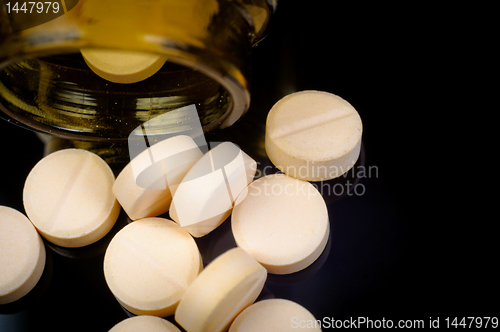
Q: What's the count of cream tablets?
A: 11